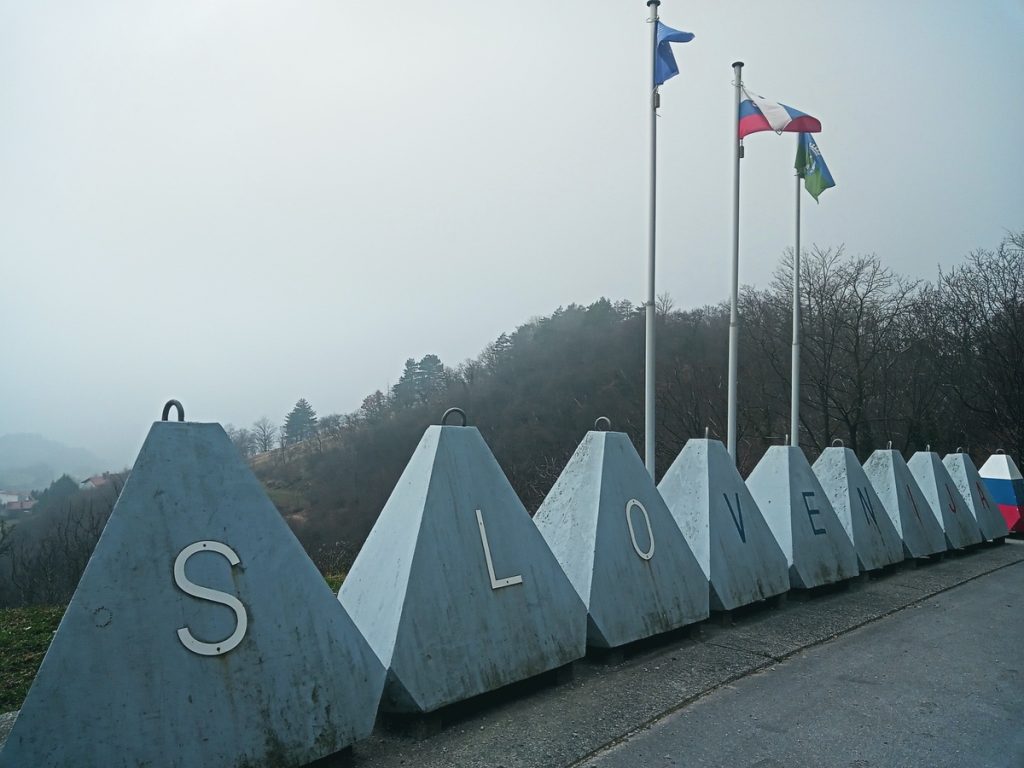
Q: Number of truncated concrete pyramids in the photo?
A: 10